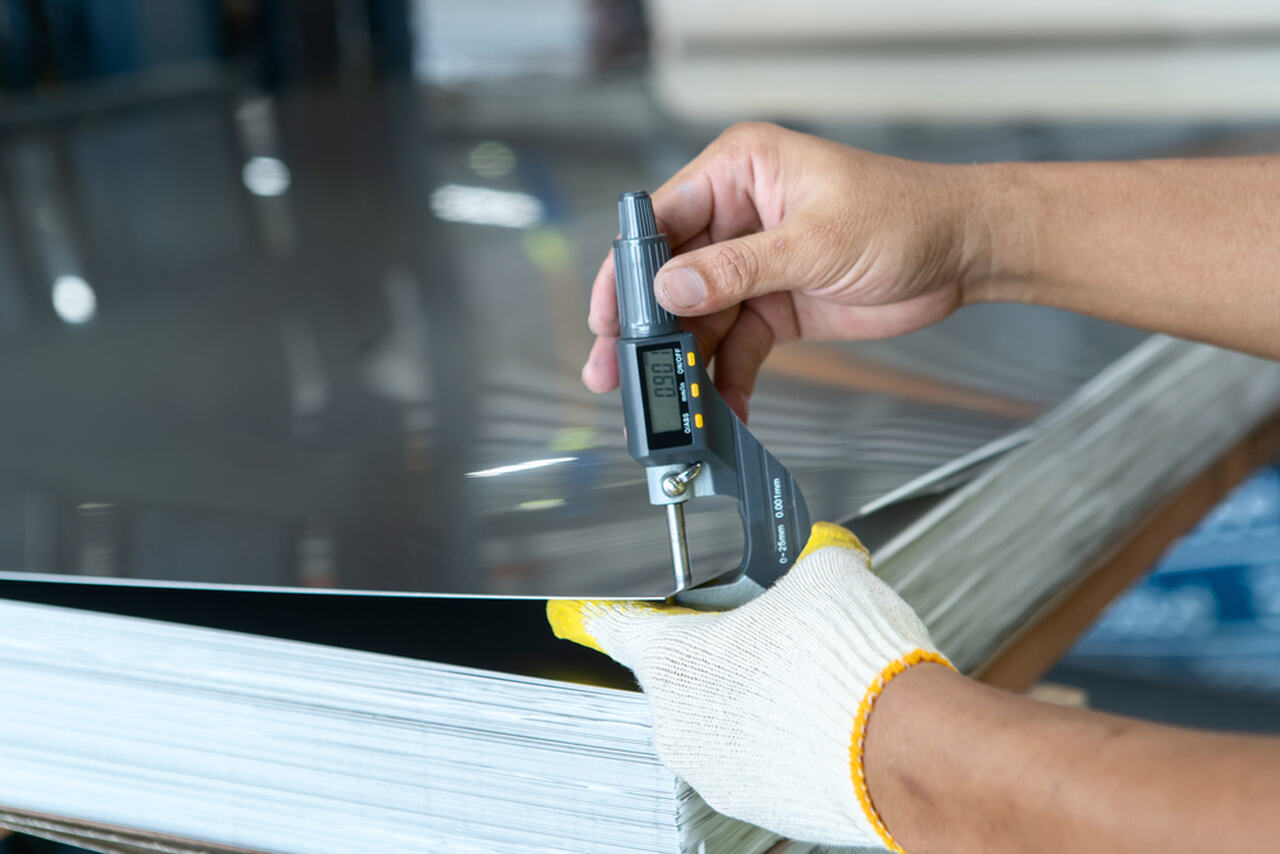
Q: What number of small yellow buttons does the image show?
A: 3